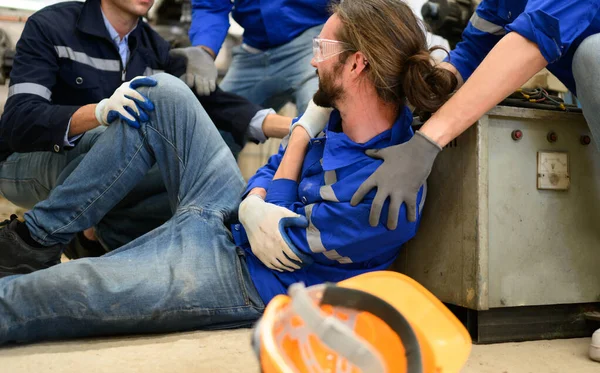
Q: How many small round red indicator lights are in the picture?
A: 3